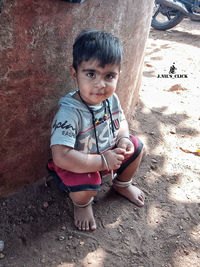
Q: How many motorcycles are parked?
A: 1